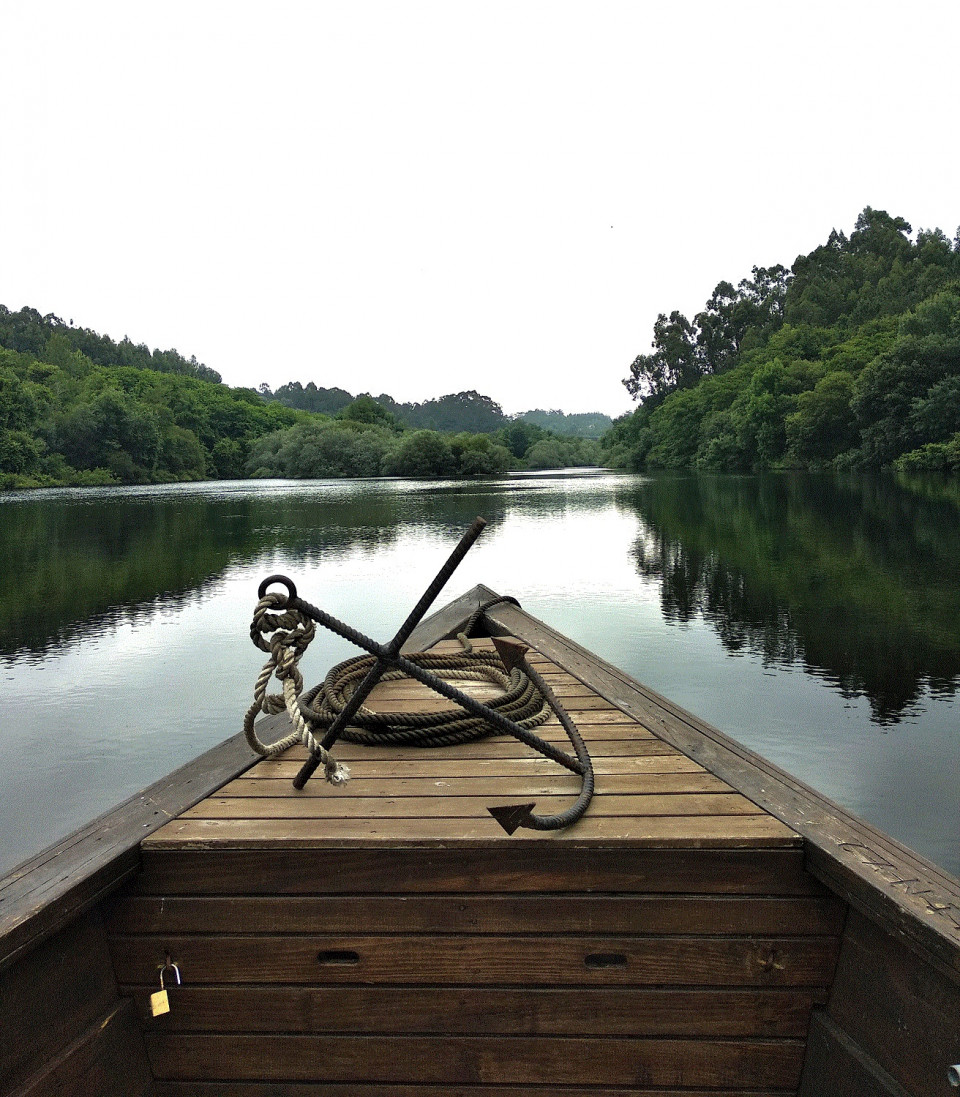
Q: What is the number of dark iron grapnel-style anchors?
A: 1